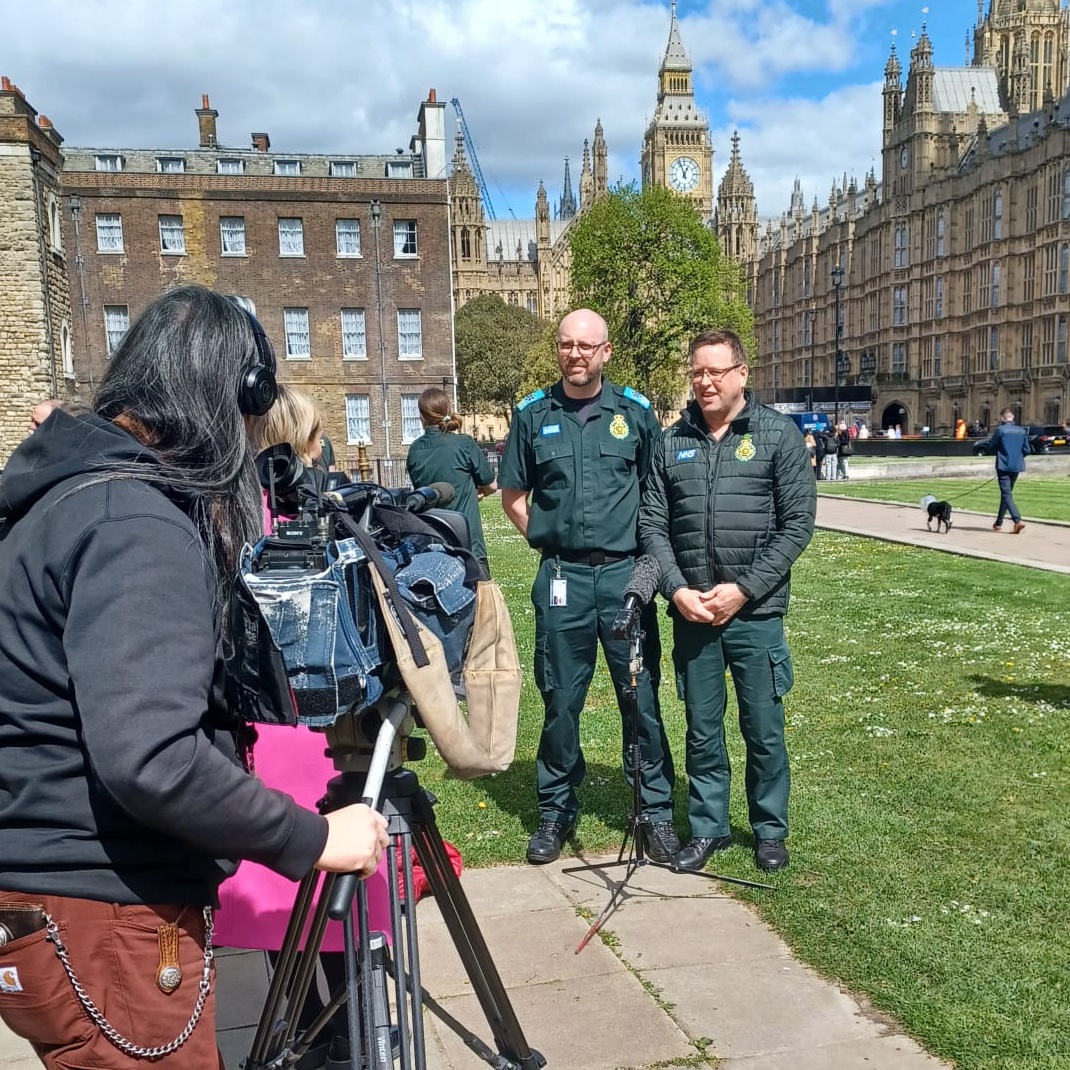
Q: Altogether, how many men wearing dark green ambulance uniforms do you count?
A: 2